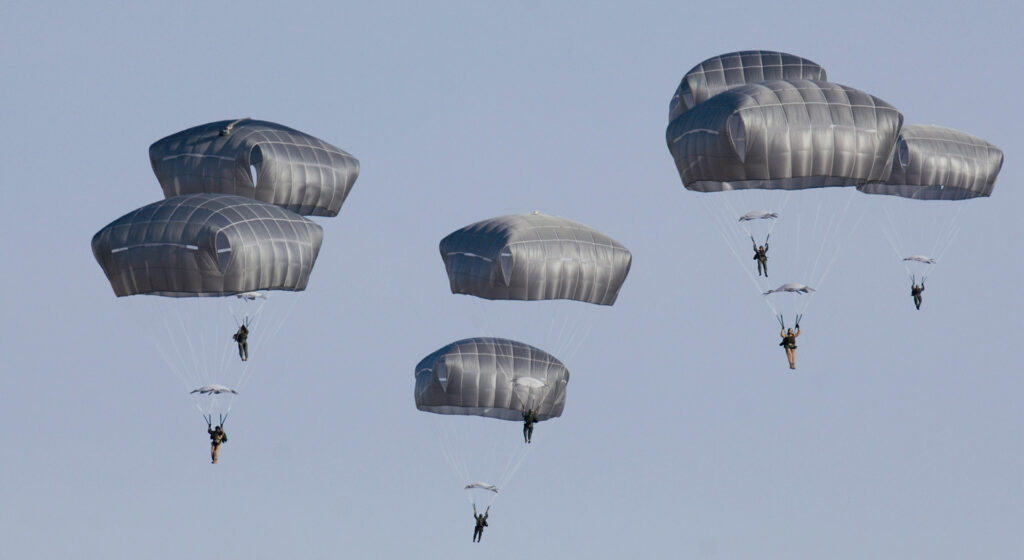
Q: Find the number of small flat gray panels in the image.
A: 7